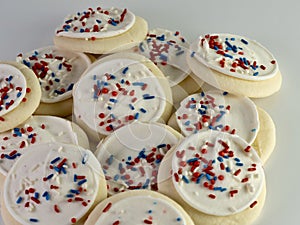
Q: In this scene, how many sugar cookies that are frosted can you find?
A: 12